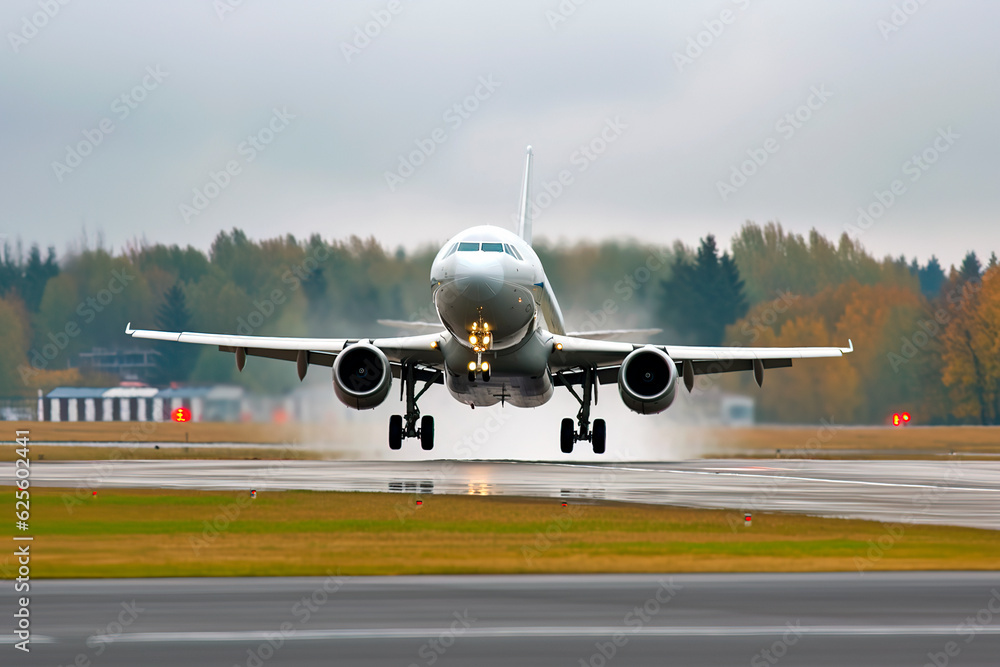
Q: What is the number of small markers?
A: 5